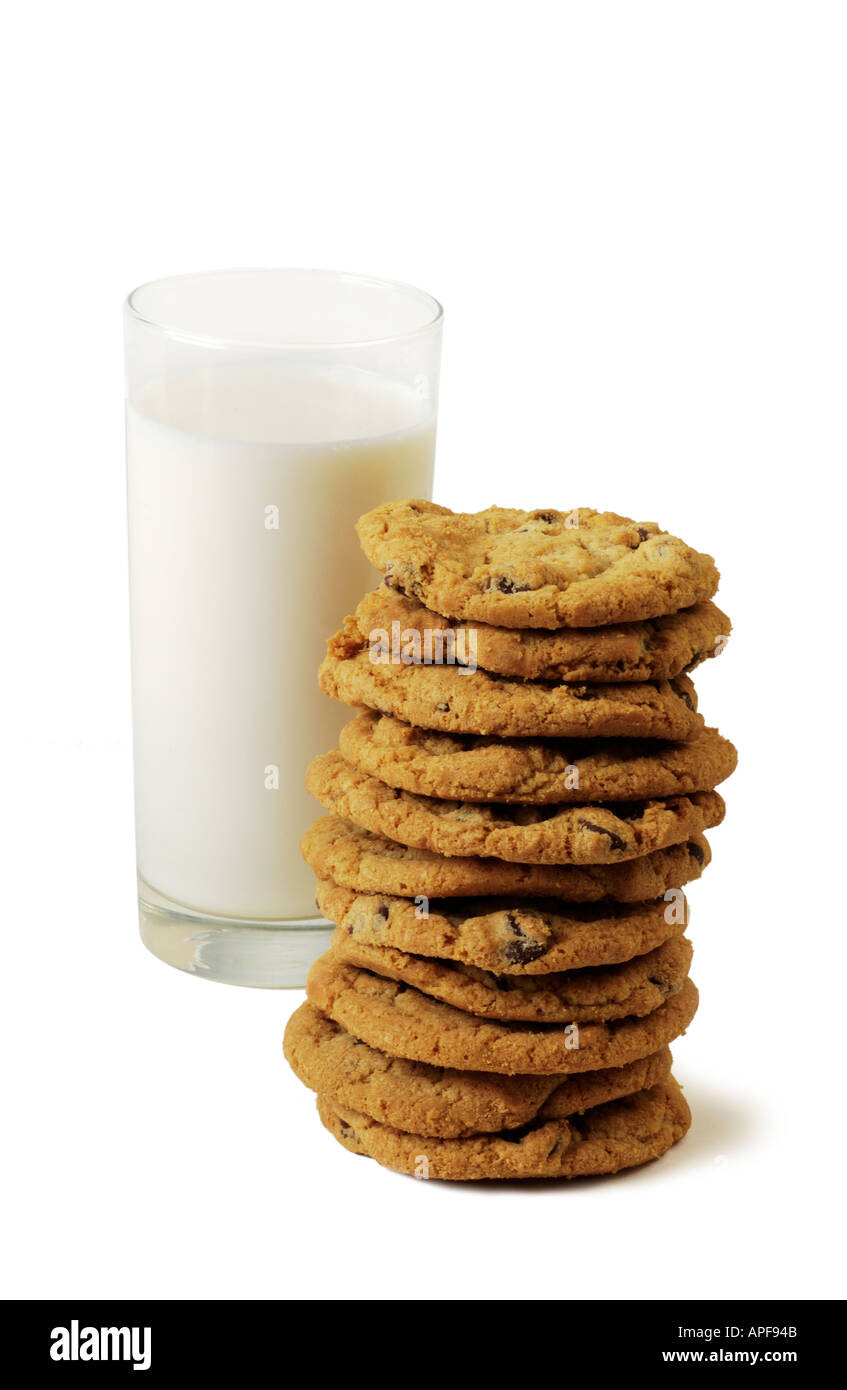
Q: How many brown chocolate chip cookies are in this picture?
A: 11